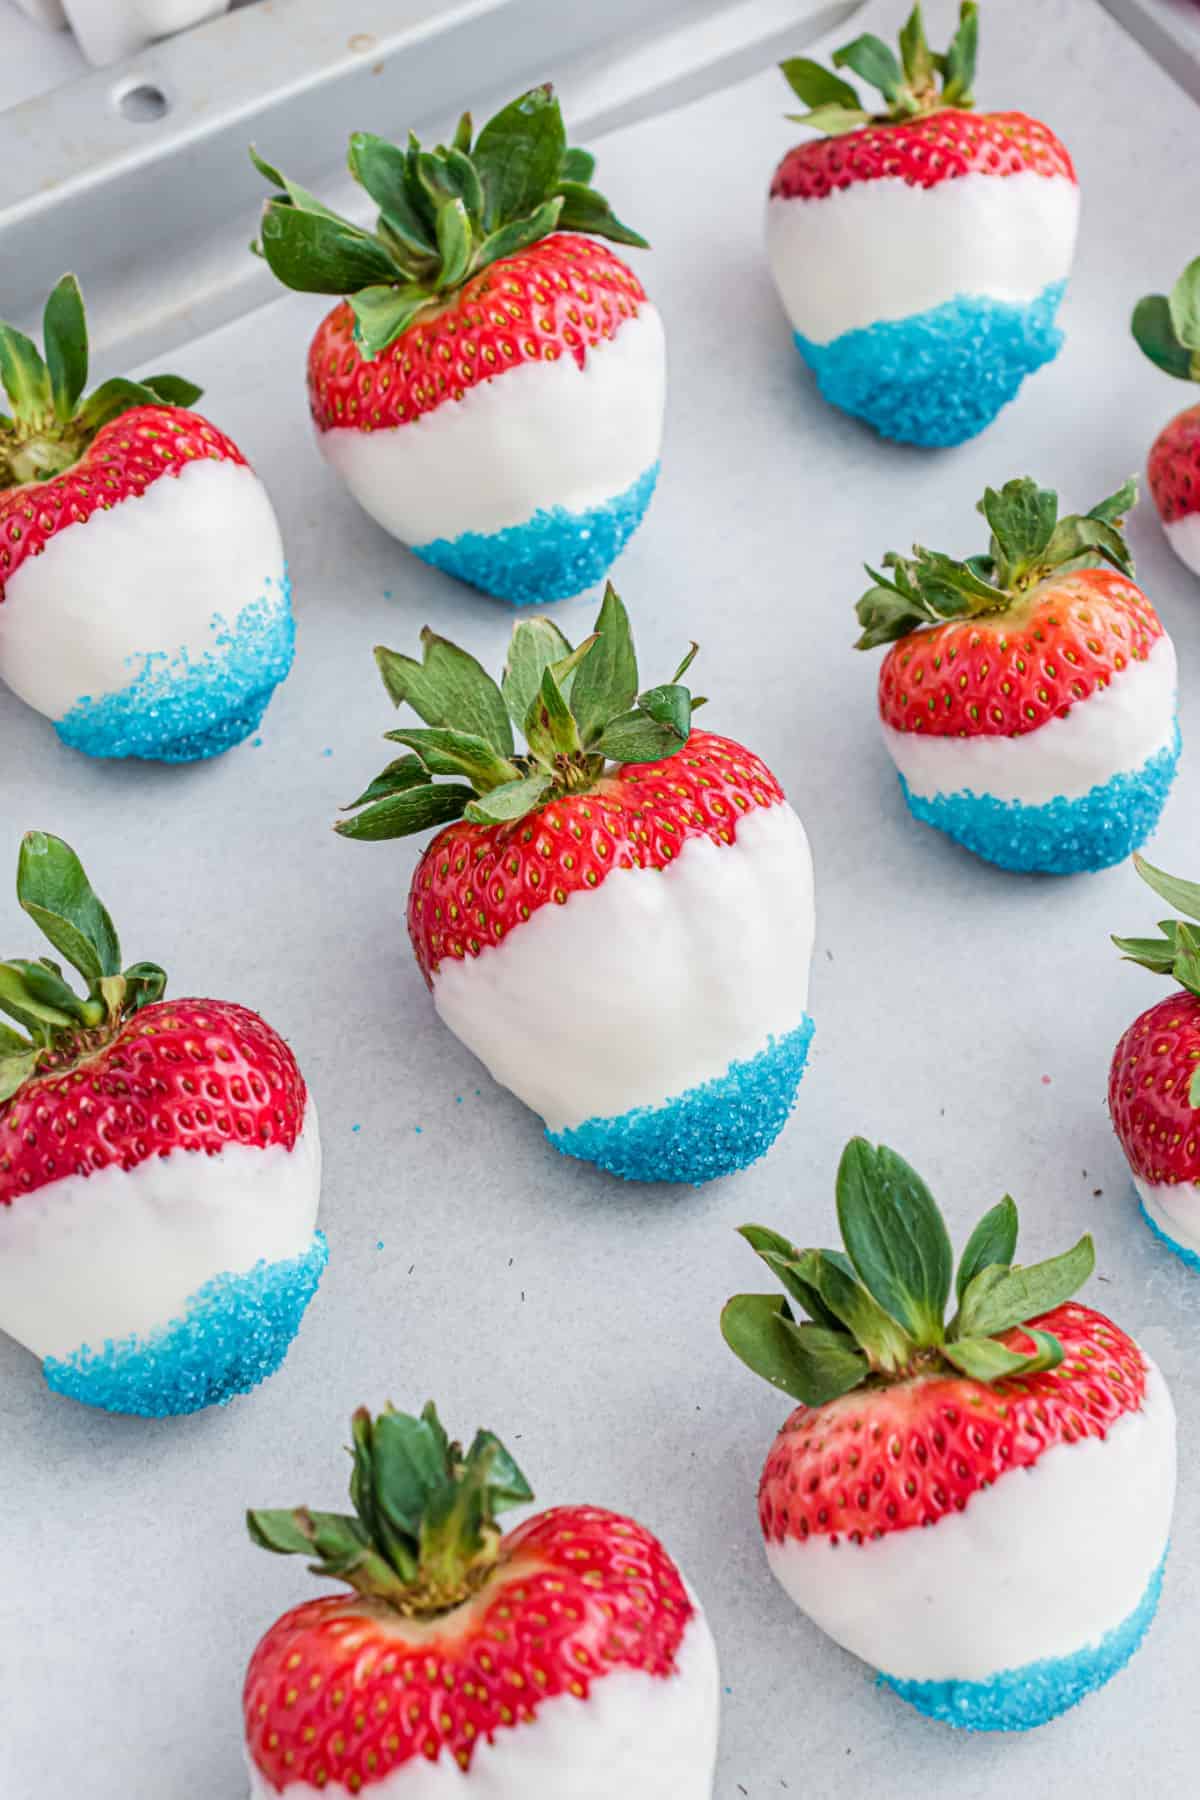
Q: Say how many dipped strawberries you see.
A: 10